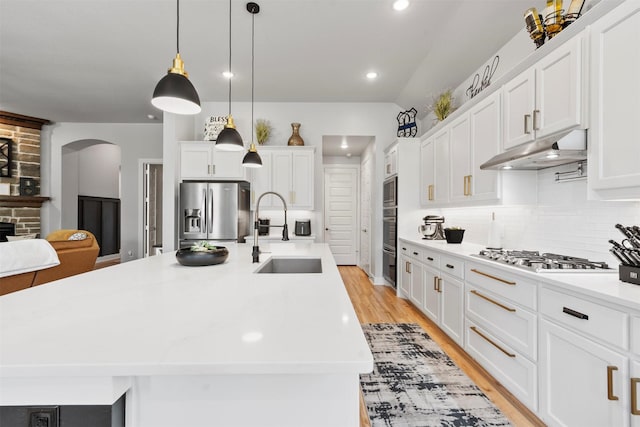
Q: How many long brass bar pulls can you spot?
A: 3